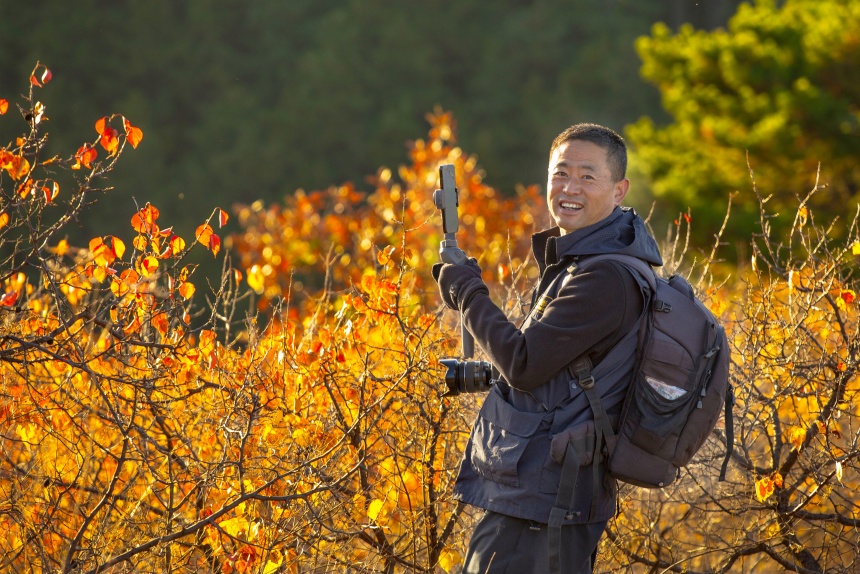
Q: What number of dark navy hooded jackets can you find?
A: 1